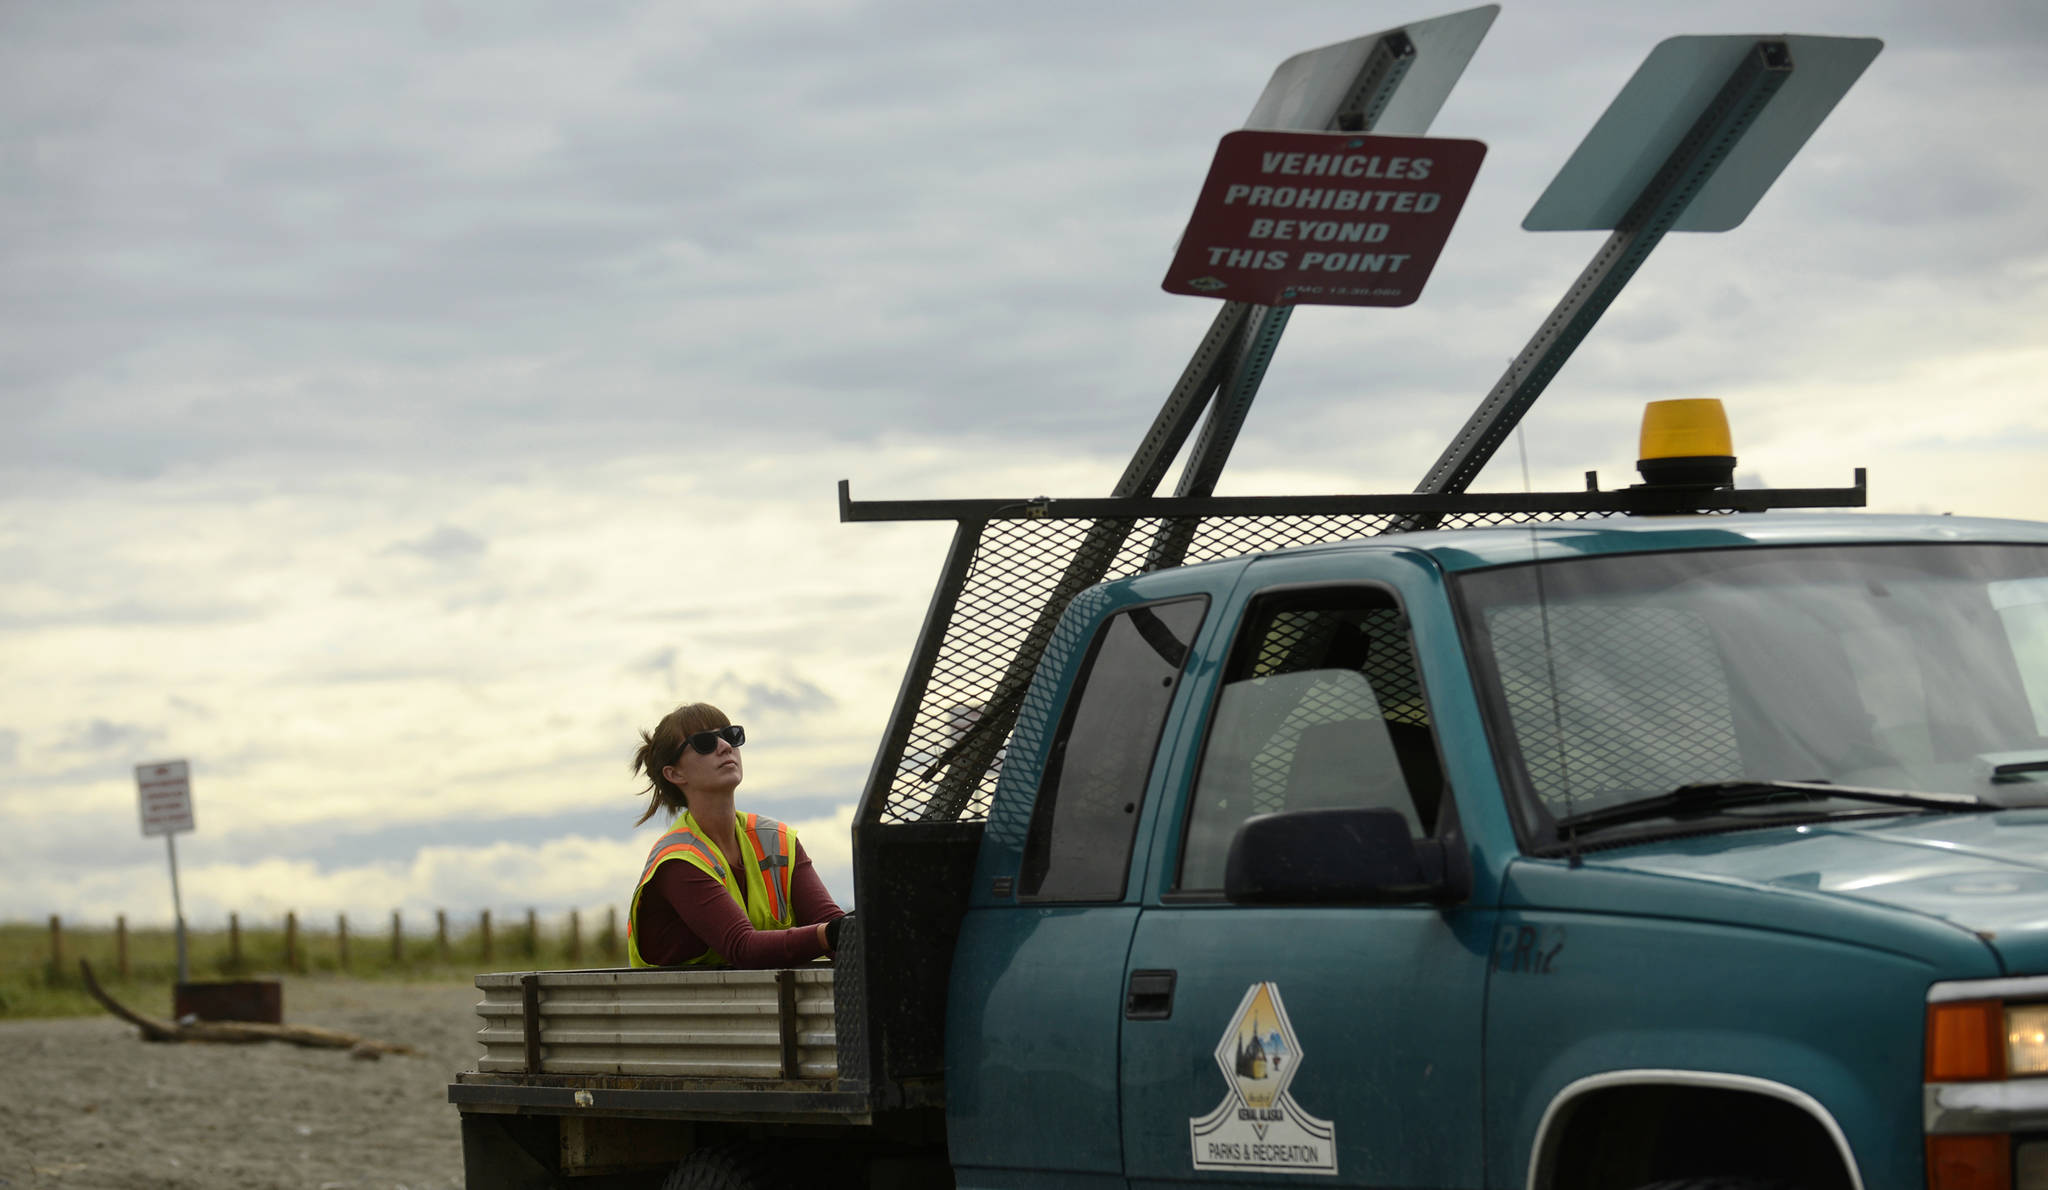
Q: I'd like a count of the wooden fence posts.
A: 11